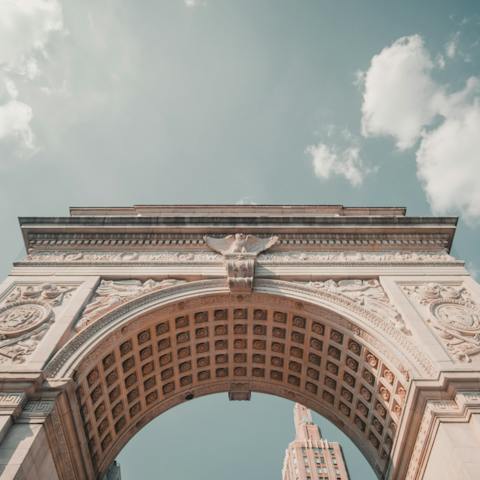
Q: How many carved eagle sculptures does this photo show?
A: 1